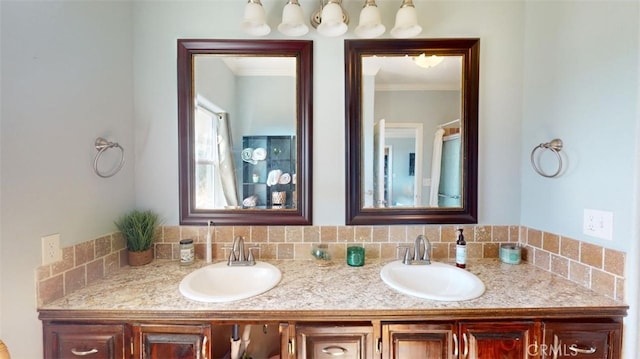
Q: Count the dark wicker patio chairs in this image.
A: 0